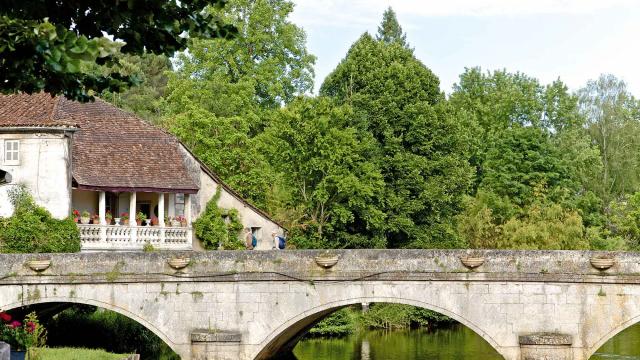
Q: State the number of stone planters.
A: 5